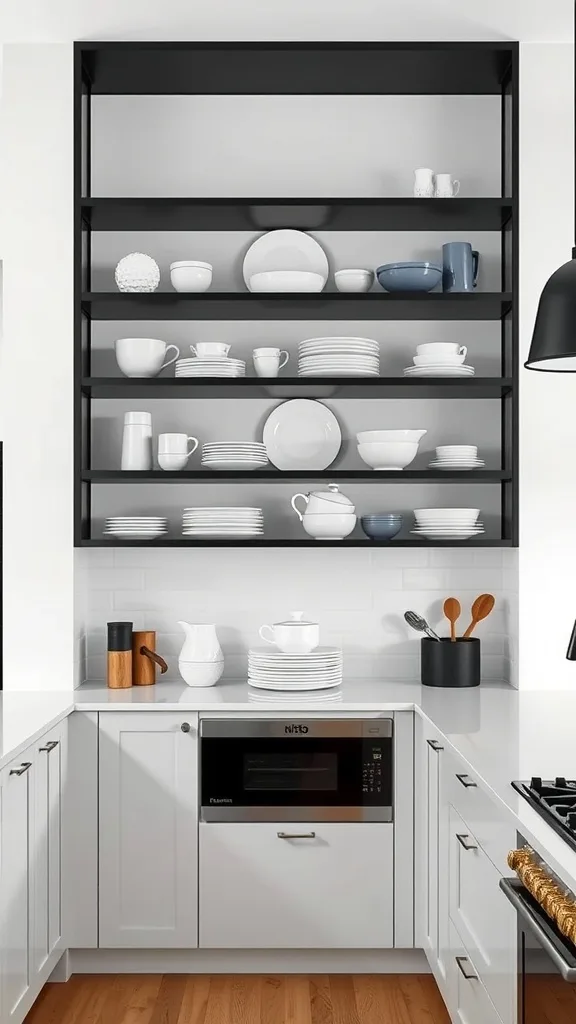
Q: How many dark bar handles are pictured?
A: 7